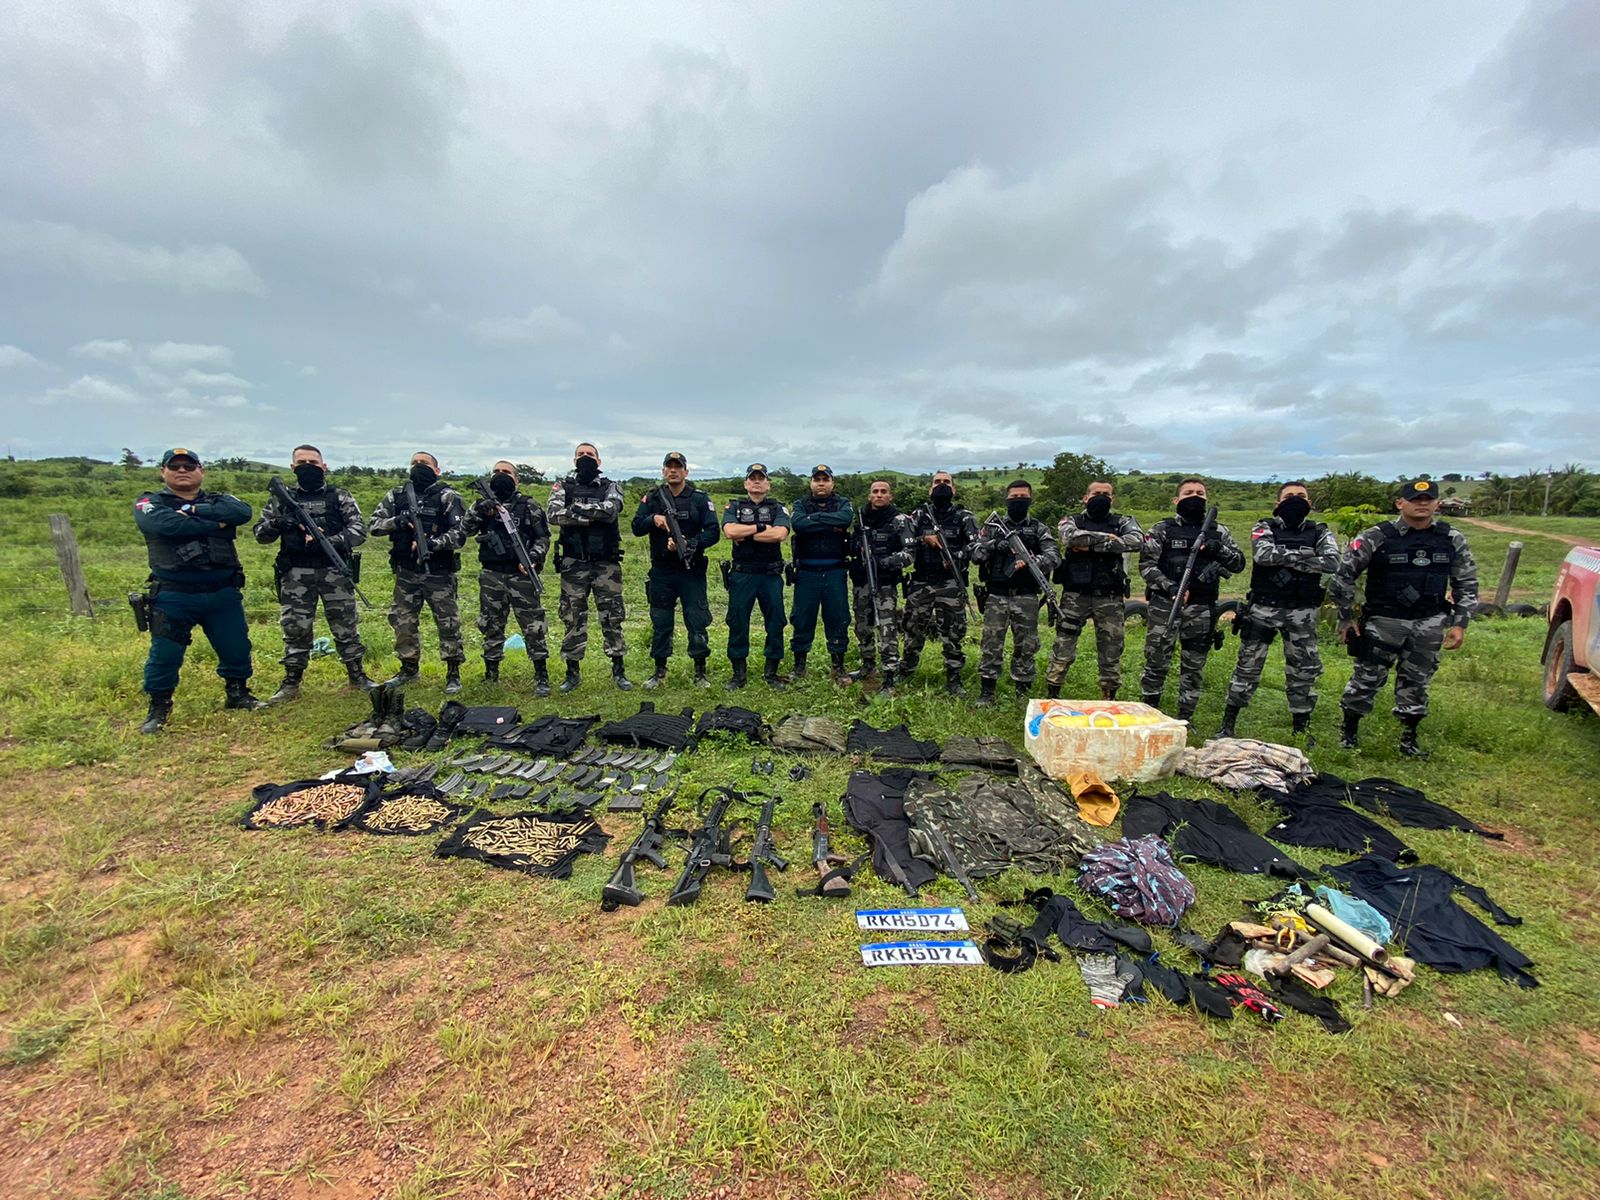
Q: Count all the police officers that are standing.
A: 15